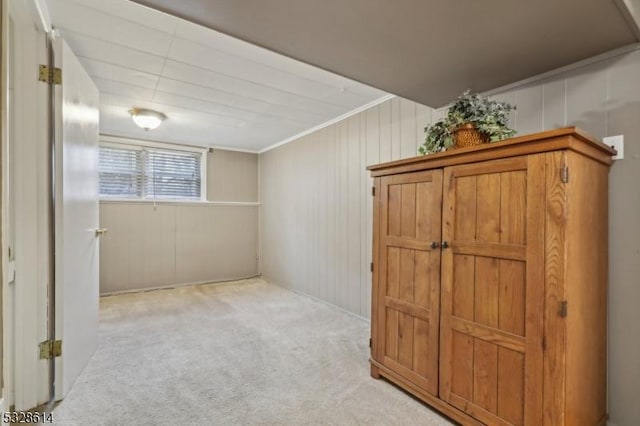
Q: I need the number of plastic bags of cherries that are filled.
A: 0